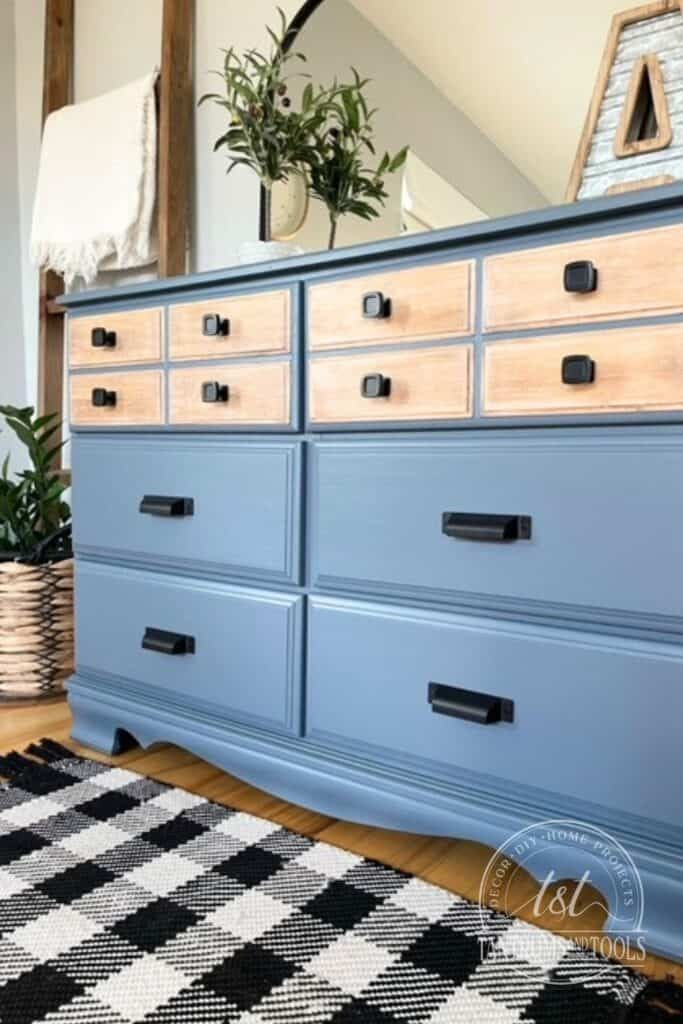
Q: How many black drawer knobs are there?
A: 8